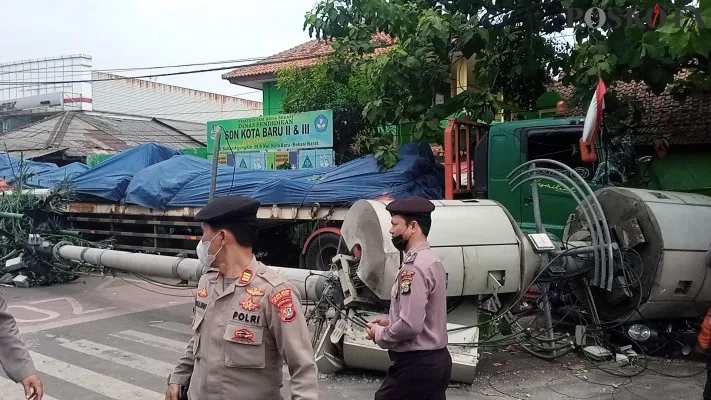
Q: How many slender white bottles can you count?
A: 0